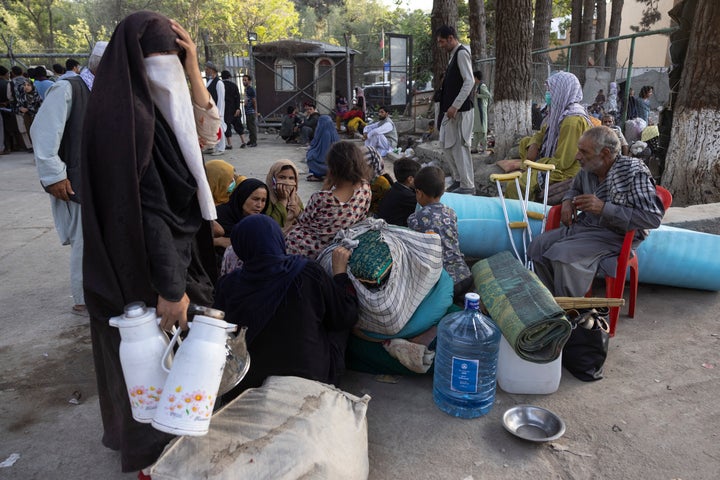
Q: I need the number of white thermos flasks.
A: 2